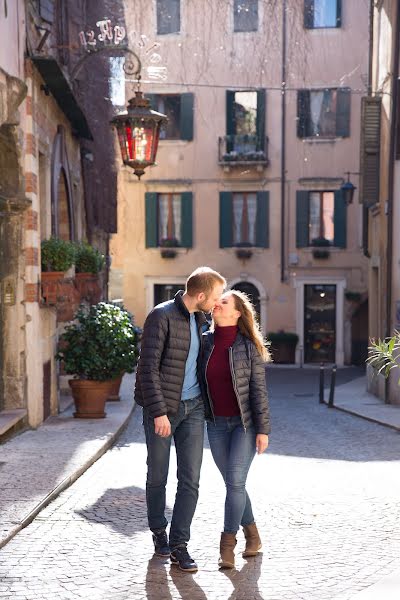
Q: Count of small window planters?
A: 3